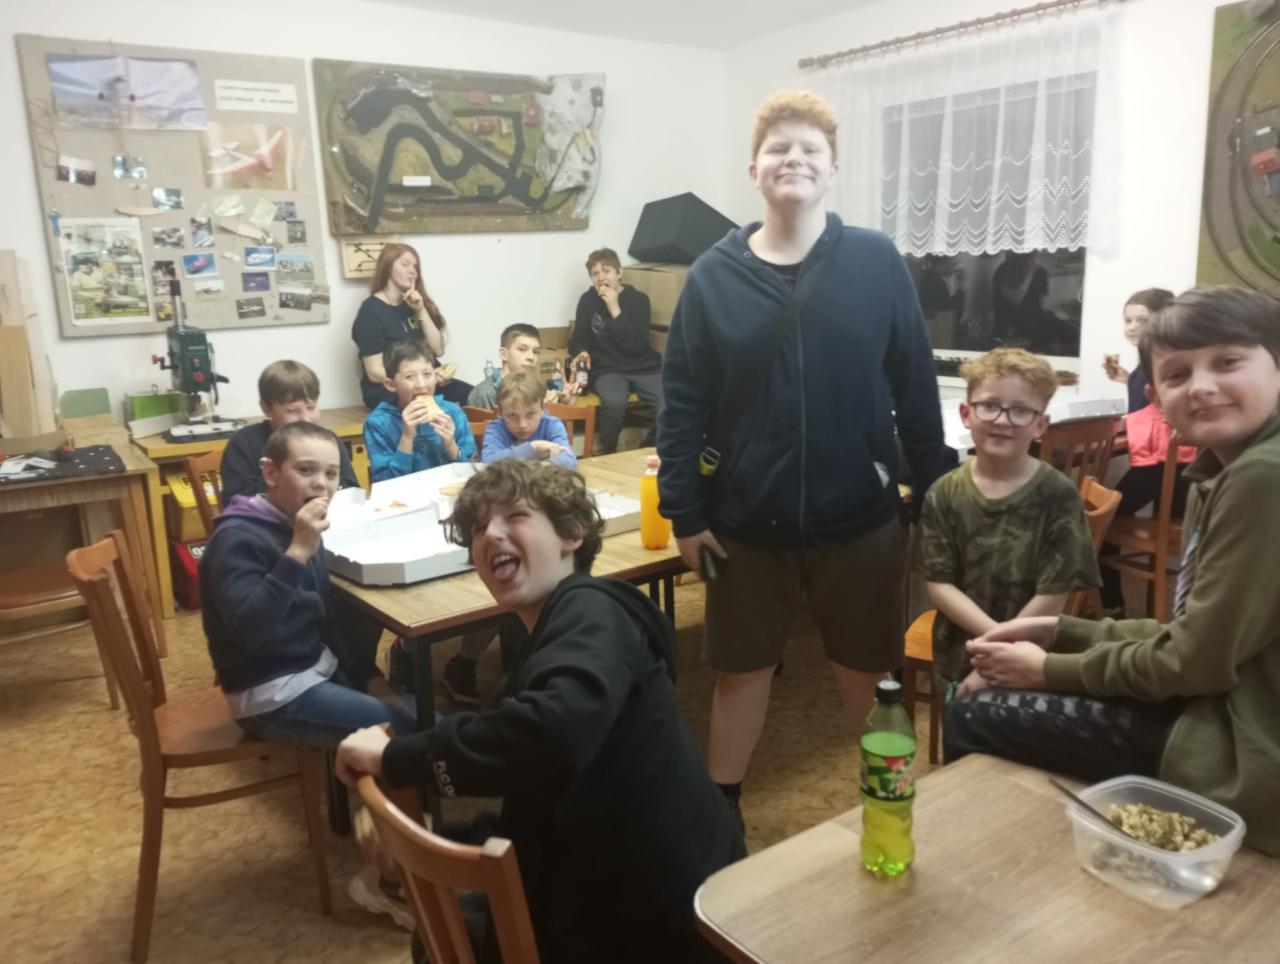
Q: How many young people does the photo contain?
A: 12